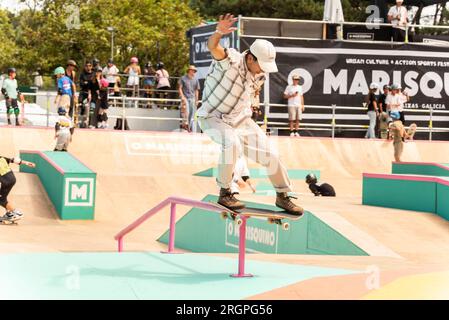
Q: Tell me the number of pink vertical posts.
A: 3